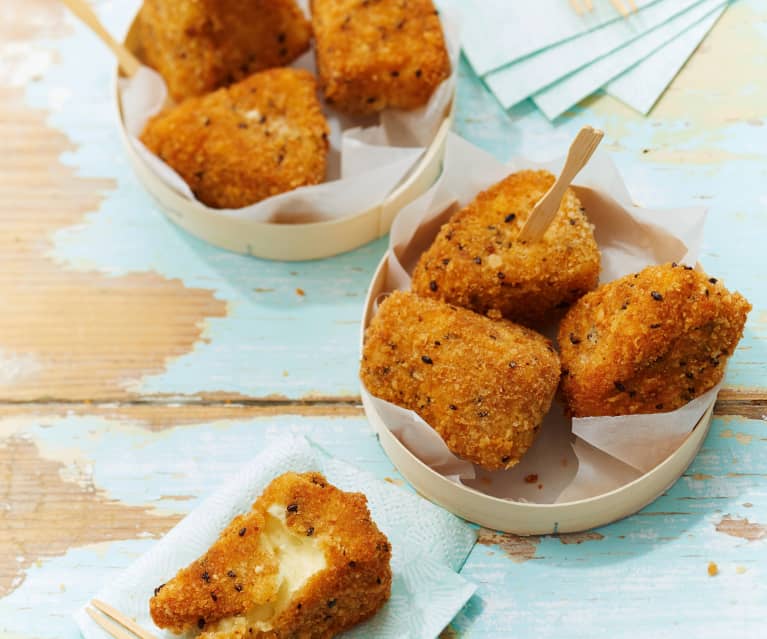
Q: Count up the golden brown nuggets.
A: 7